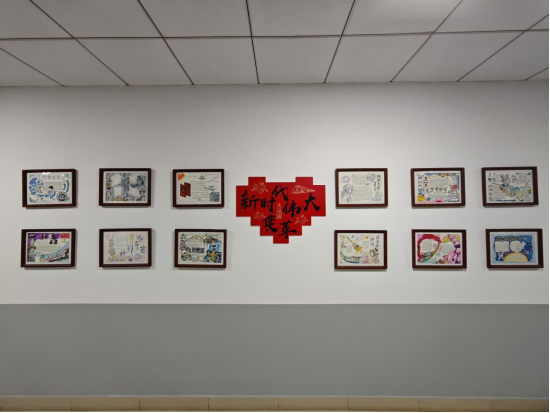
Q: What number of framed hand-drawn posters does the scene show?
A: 12